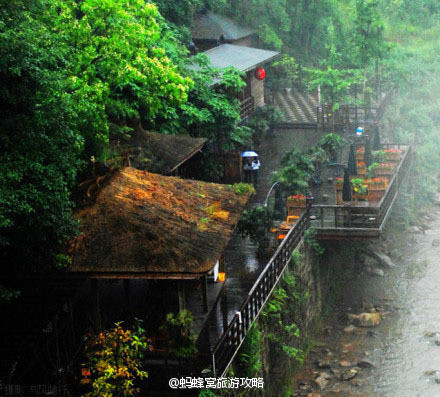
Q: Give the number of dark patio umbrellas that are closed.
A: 4